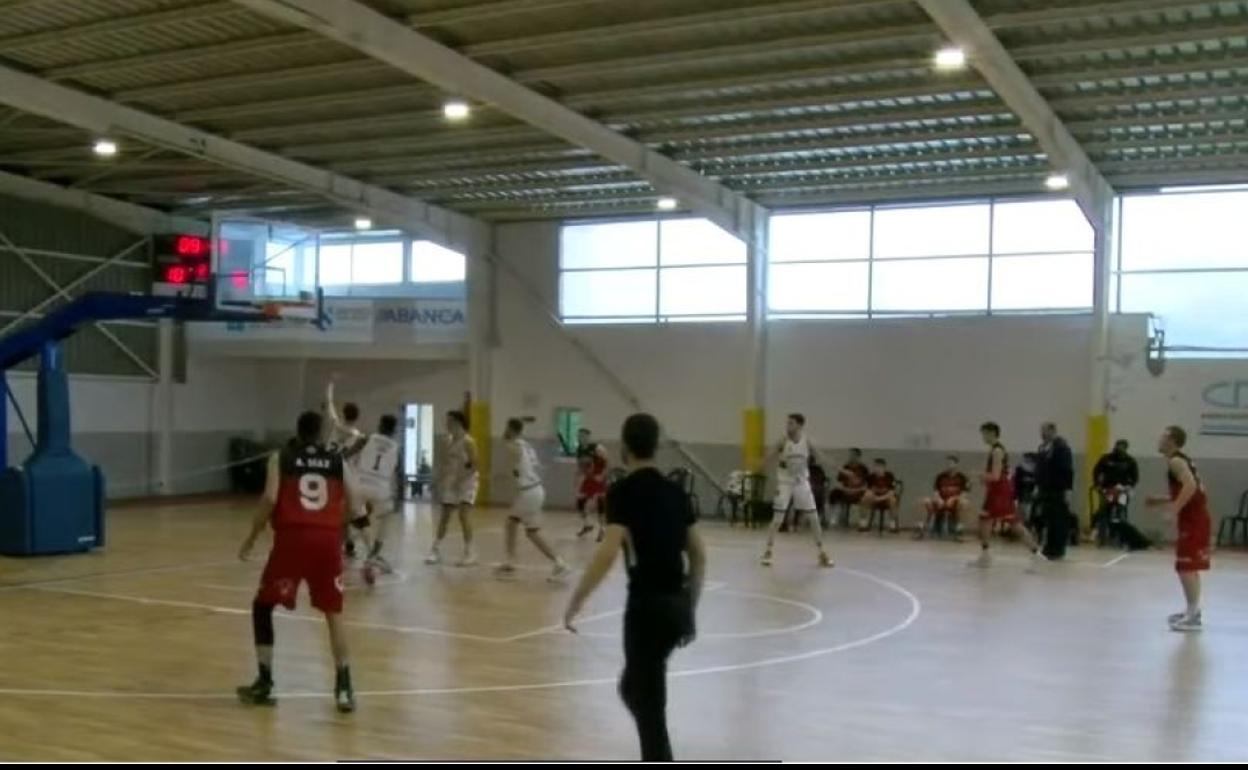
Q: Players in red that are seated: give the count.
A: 3